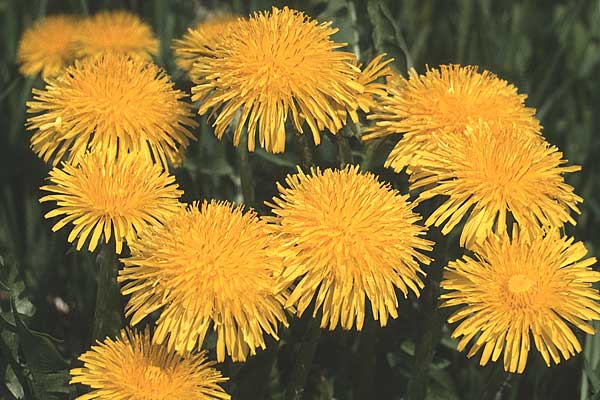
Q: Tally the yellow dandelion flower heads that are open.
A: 12